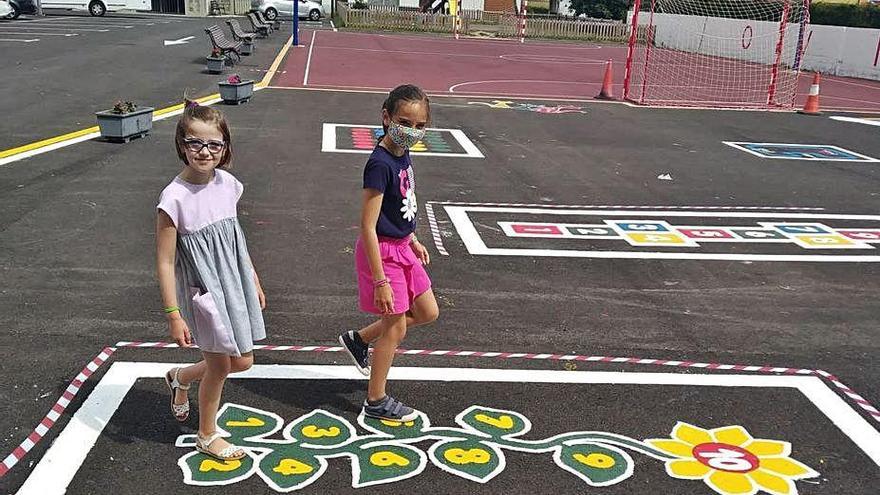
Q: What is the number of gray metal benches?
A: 4